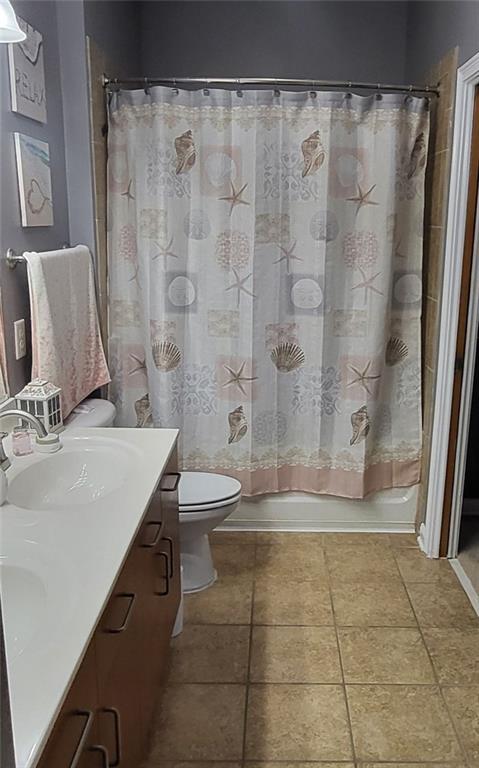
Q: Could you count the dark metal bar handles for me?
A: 8